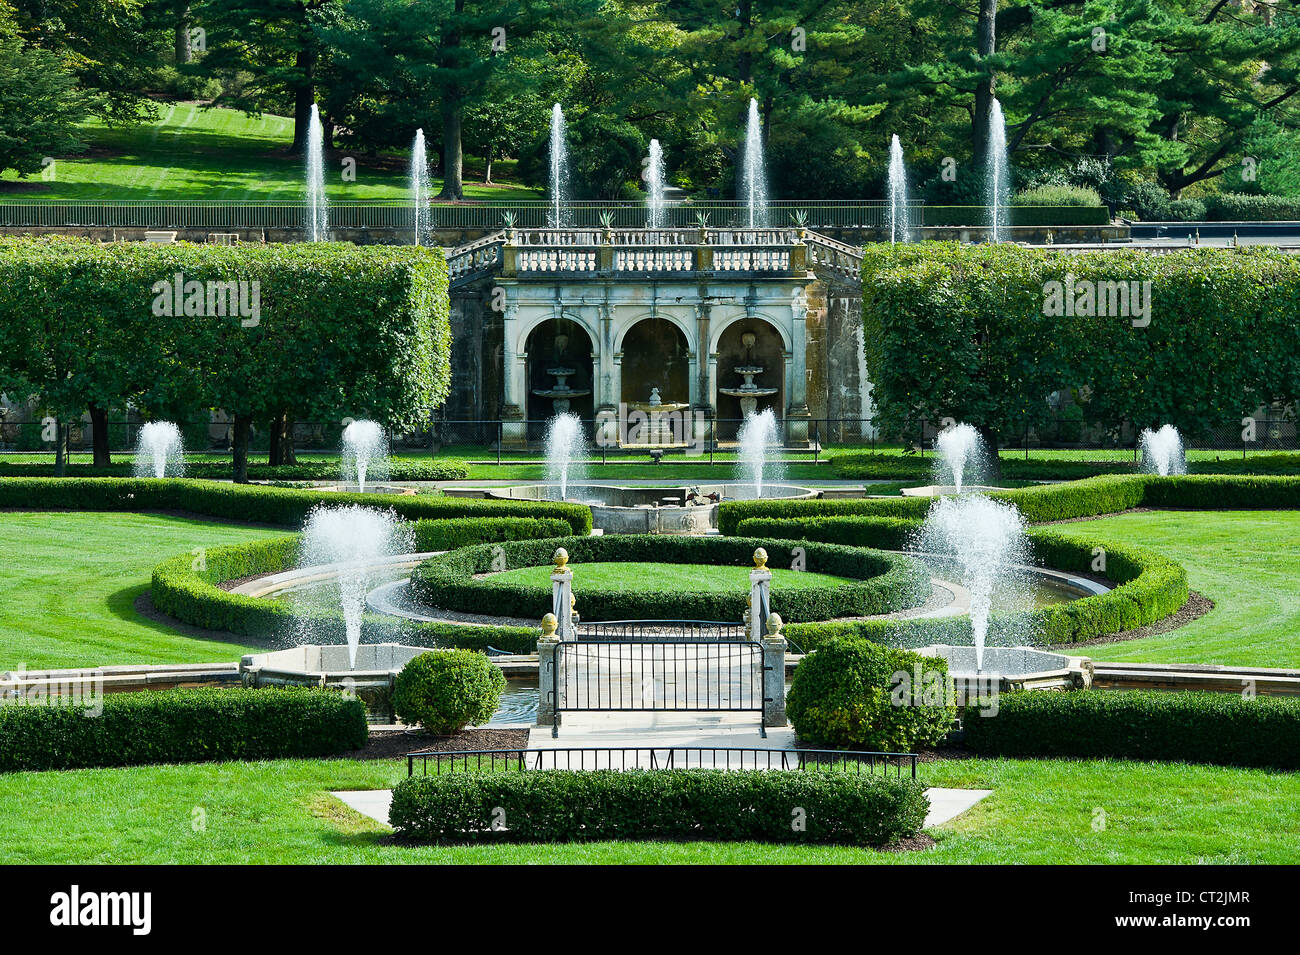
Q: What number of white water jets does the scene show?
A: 15